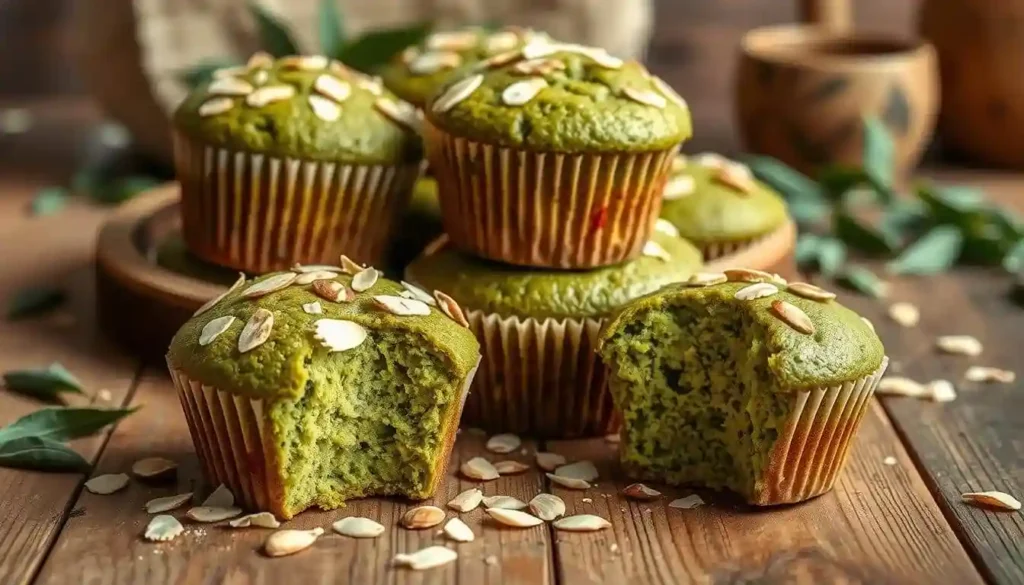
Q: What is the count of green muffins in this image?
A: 7